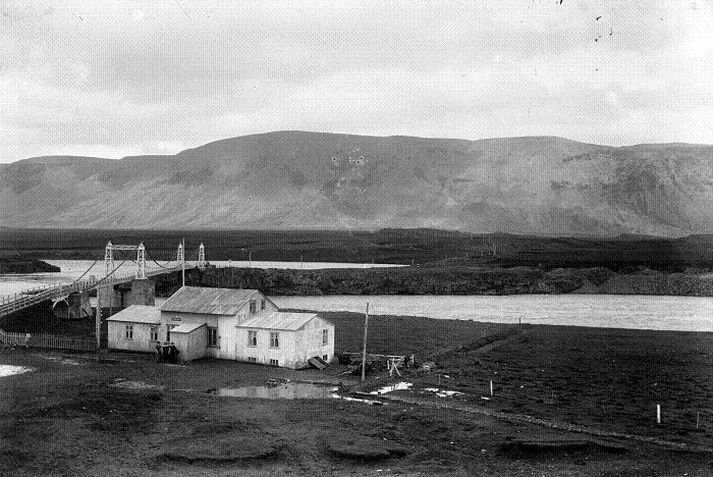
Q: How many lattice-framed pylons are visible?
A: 4